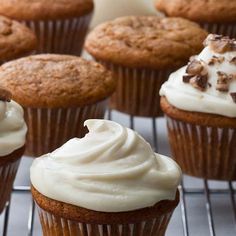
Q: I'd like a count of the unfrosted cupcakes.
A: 5